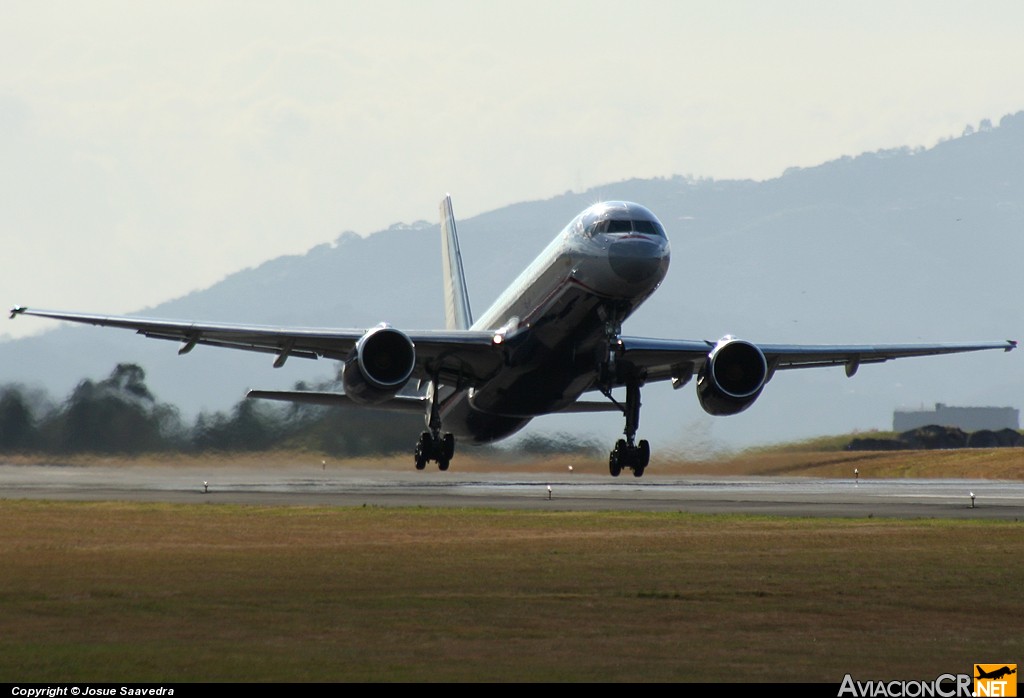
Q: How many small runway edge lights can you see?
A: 6